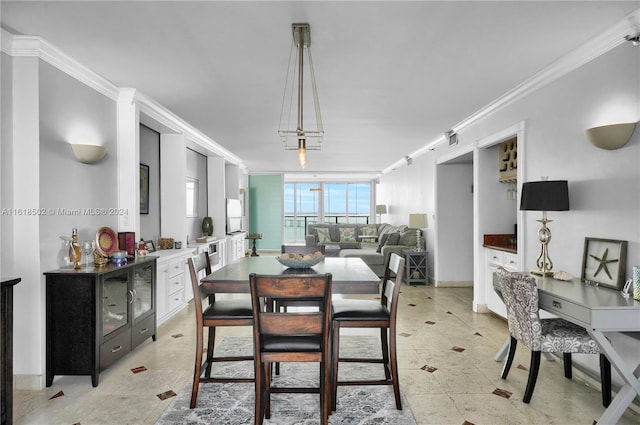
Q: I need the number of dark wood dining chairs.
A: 4